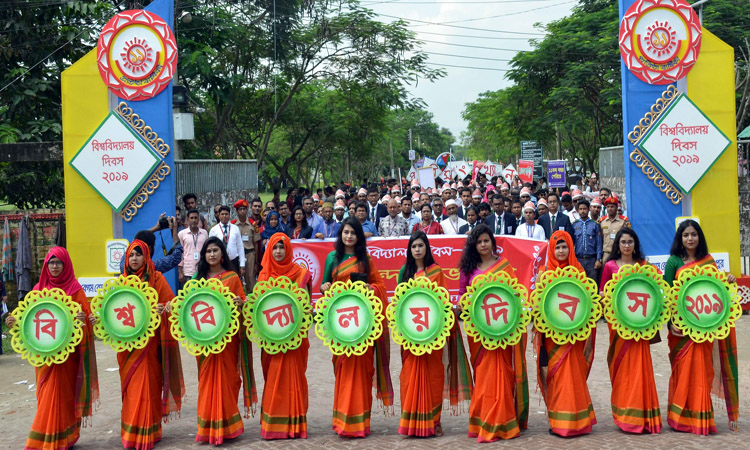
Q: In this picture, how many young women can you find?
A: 10